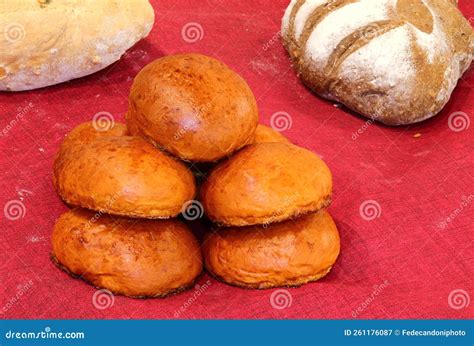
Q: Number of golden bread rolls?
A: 7